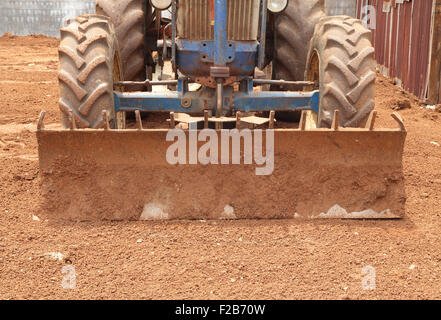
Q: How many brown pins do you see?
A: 12